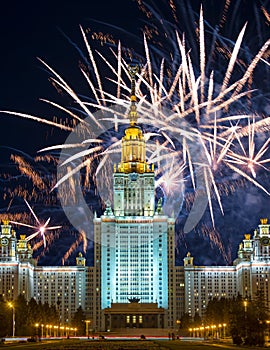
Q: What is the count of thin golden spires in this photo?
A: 1